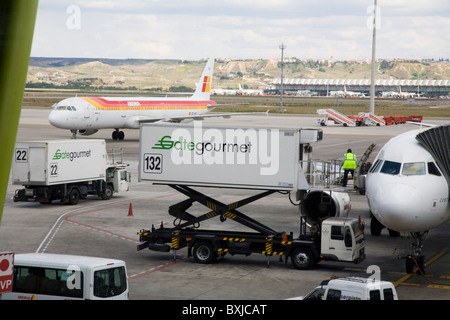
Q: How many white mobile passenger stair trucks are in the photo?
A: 2